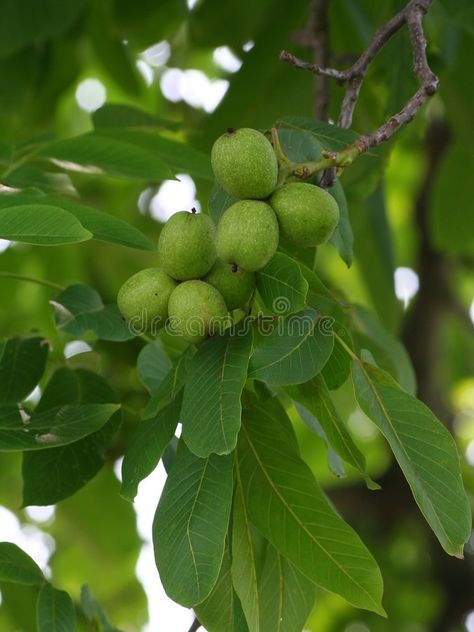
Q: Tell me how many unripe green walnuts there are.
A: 7